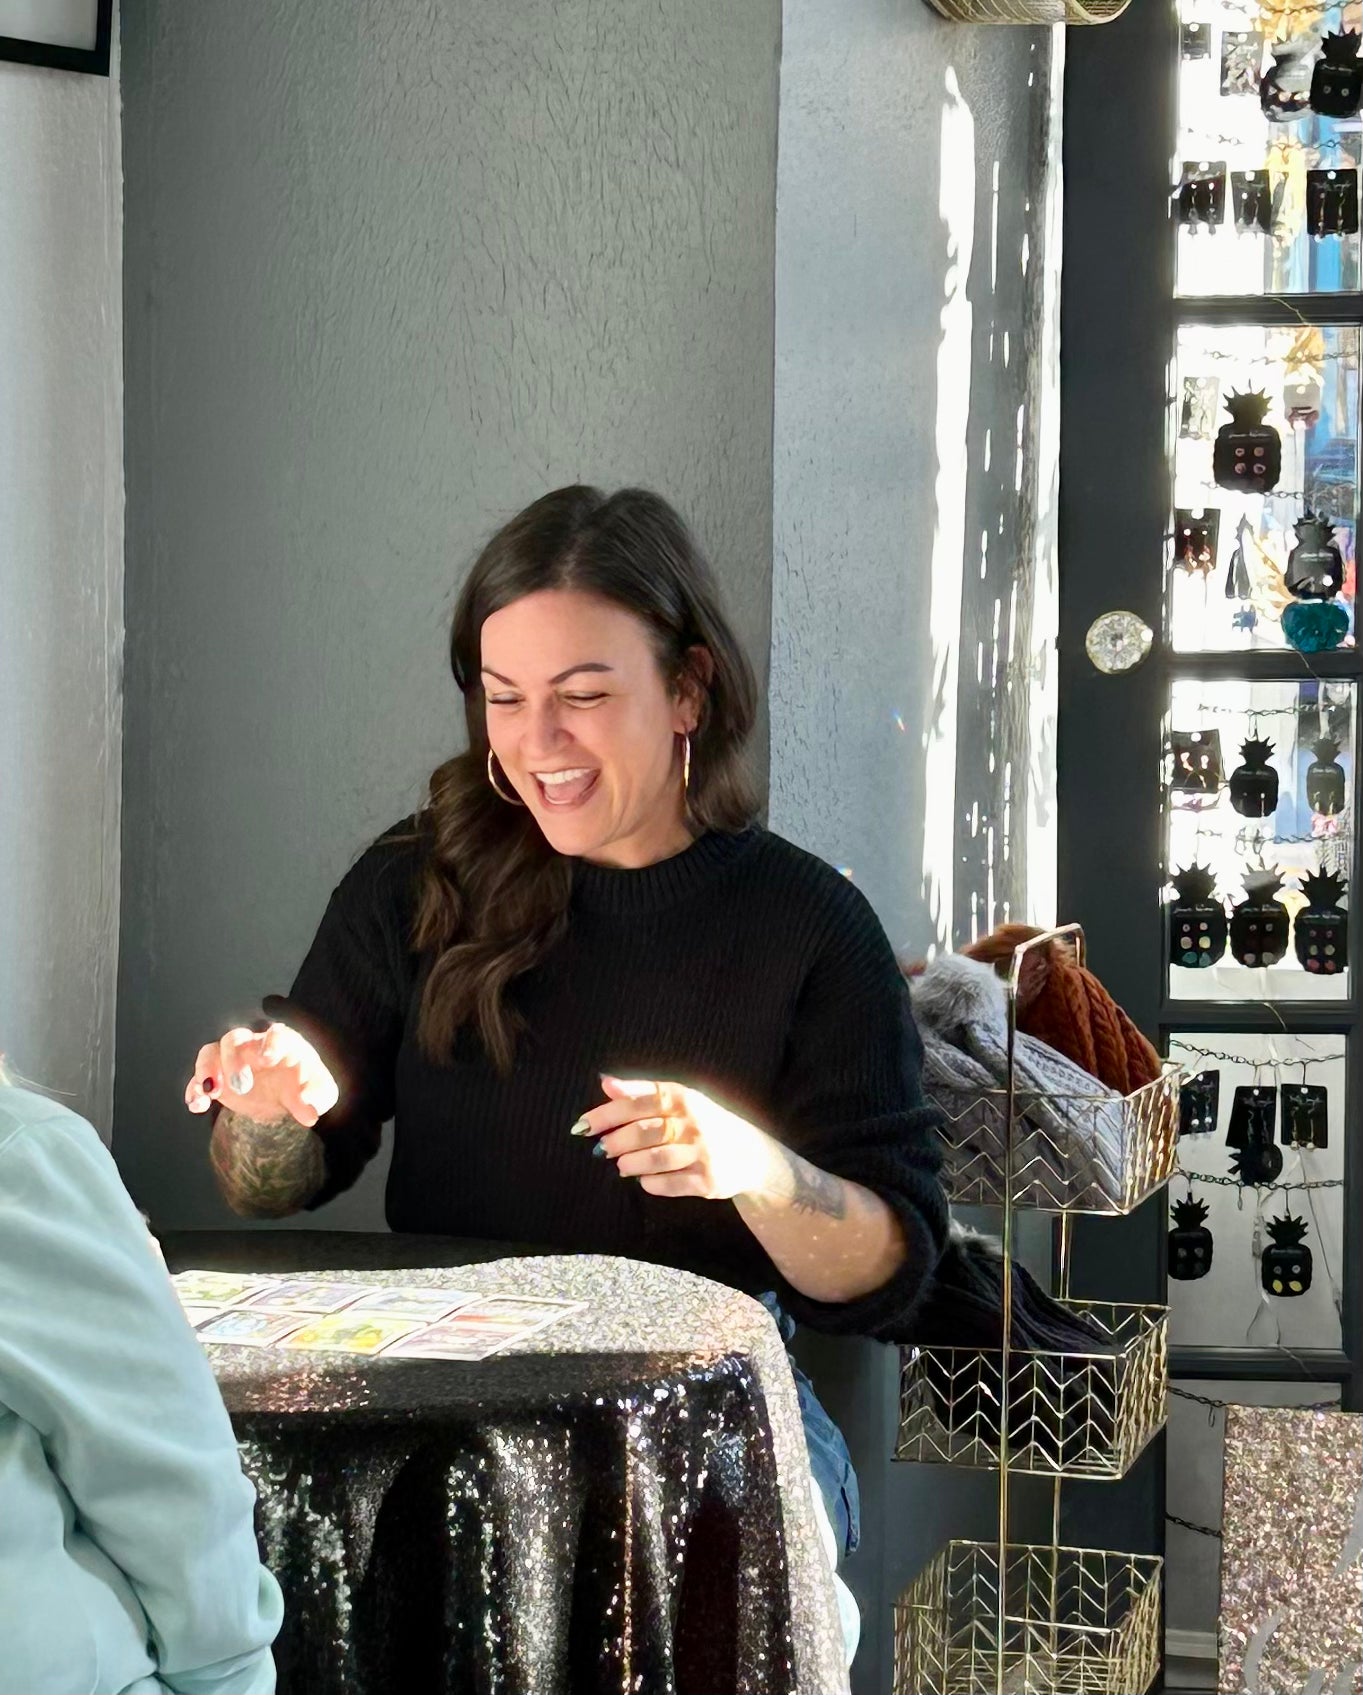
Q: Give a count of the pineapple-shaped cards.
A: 11